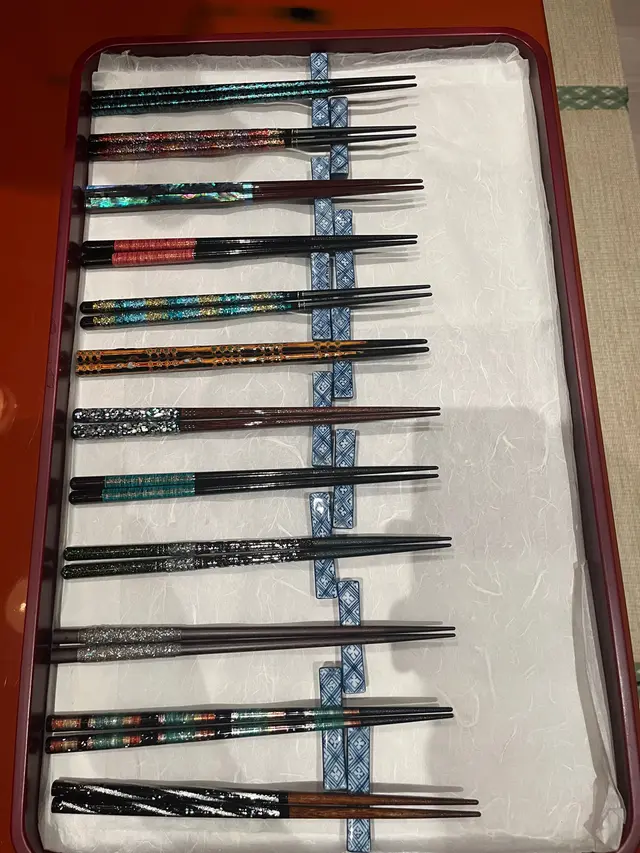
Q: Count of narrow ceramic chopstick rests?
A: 12